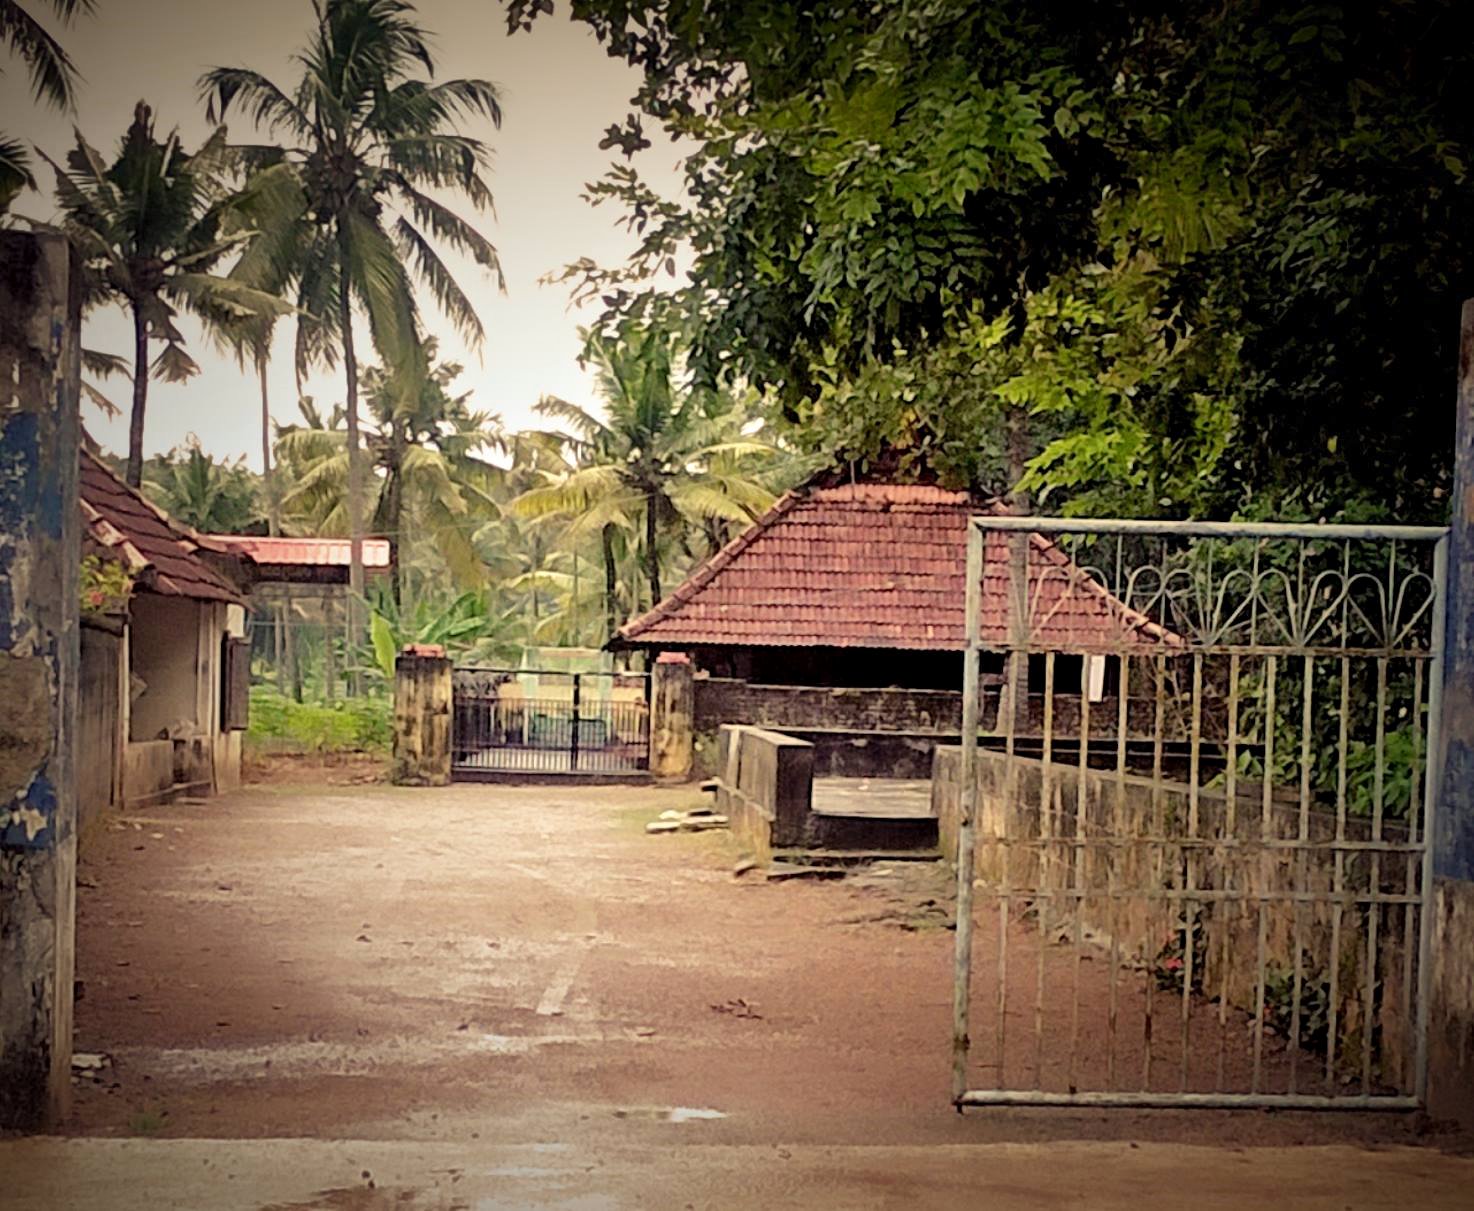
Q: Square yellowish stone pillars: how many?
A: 2